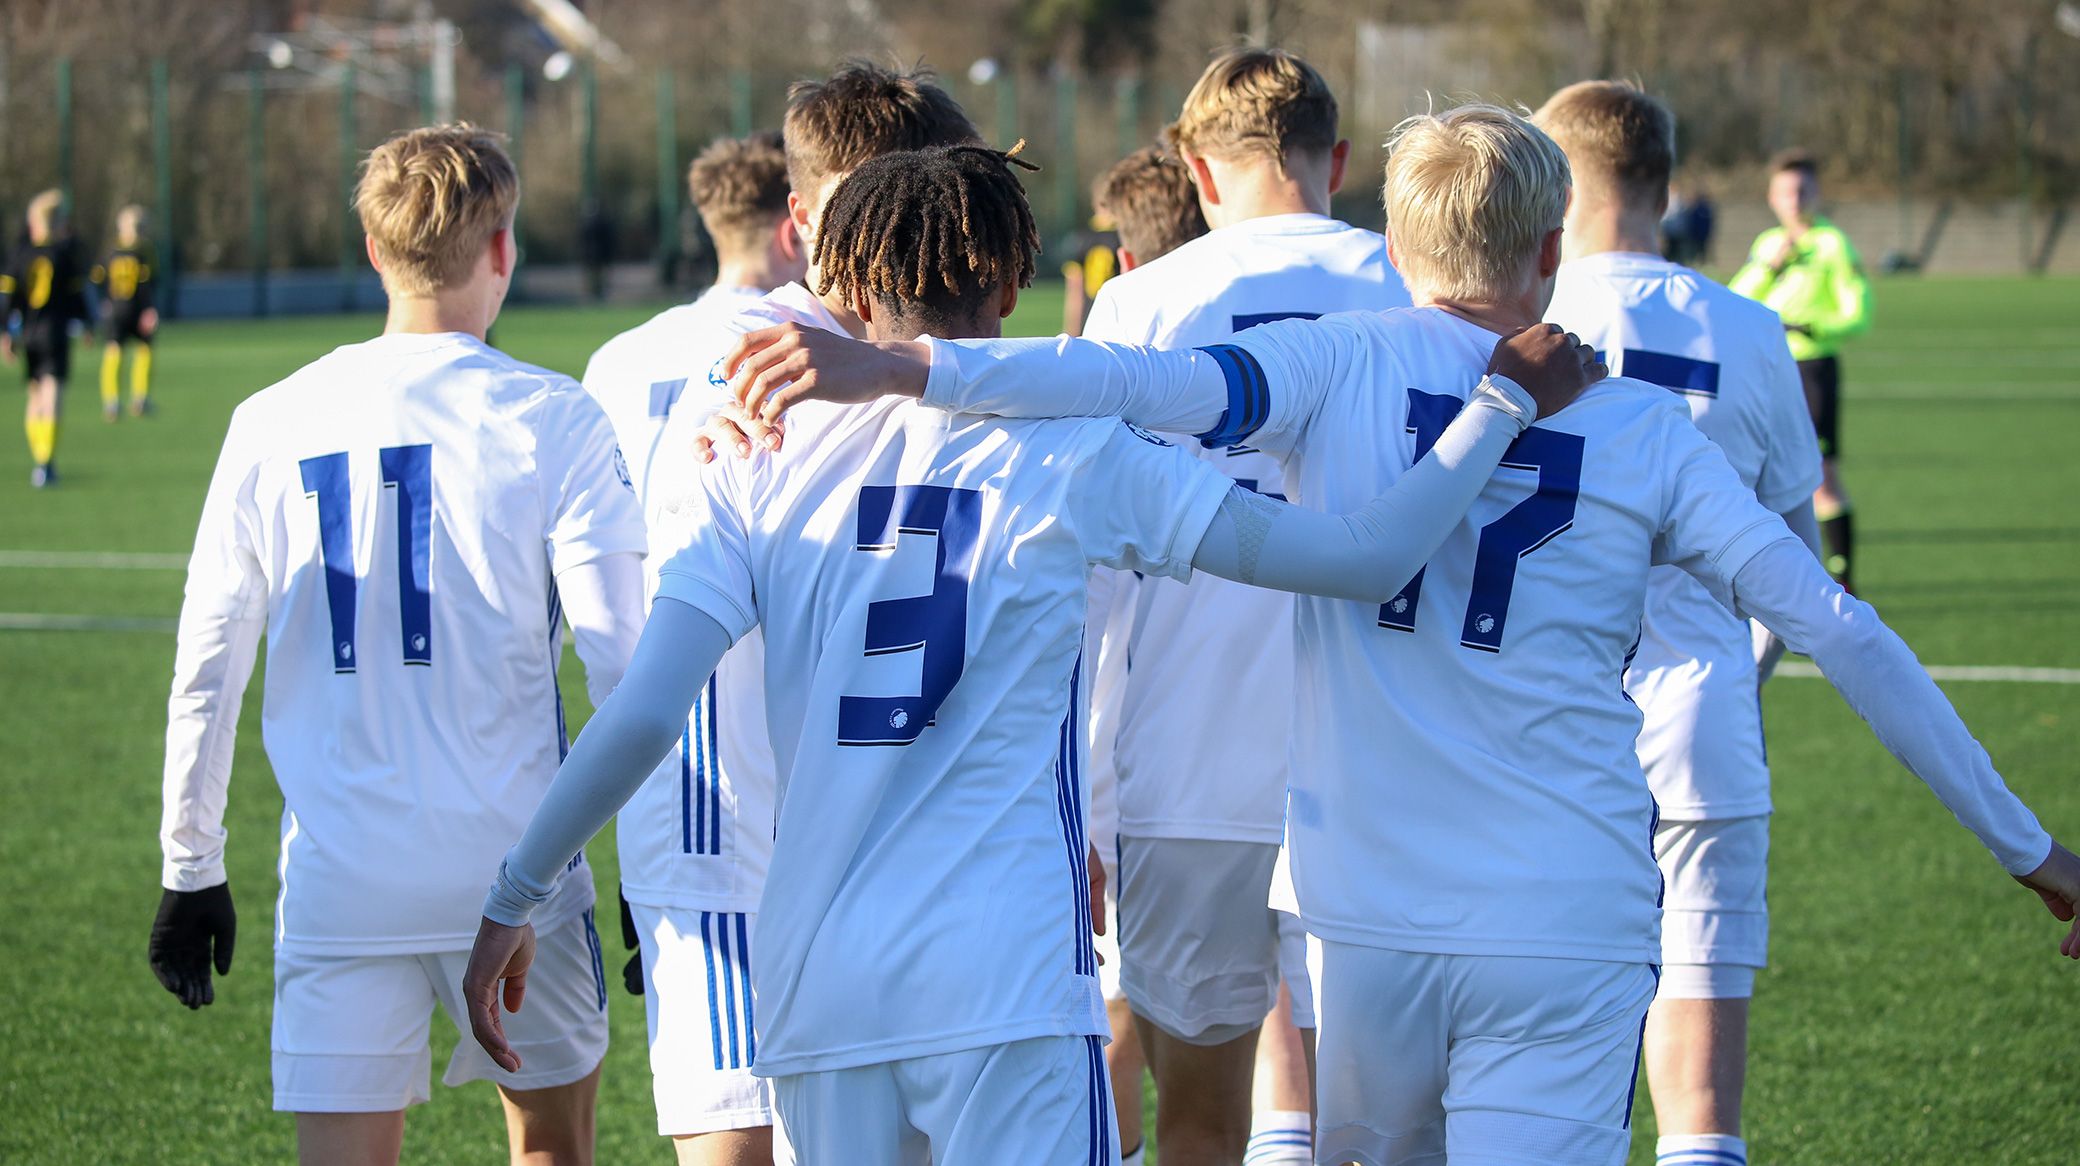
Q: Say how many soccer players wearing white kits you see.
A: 8